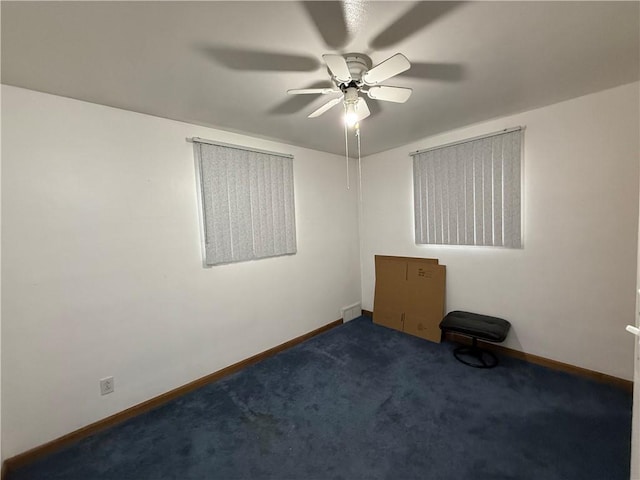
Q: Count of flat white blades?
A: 6